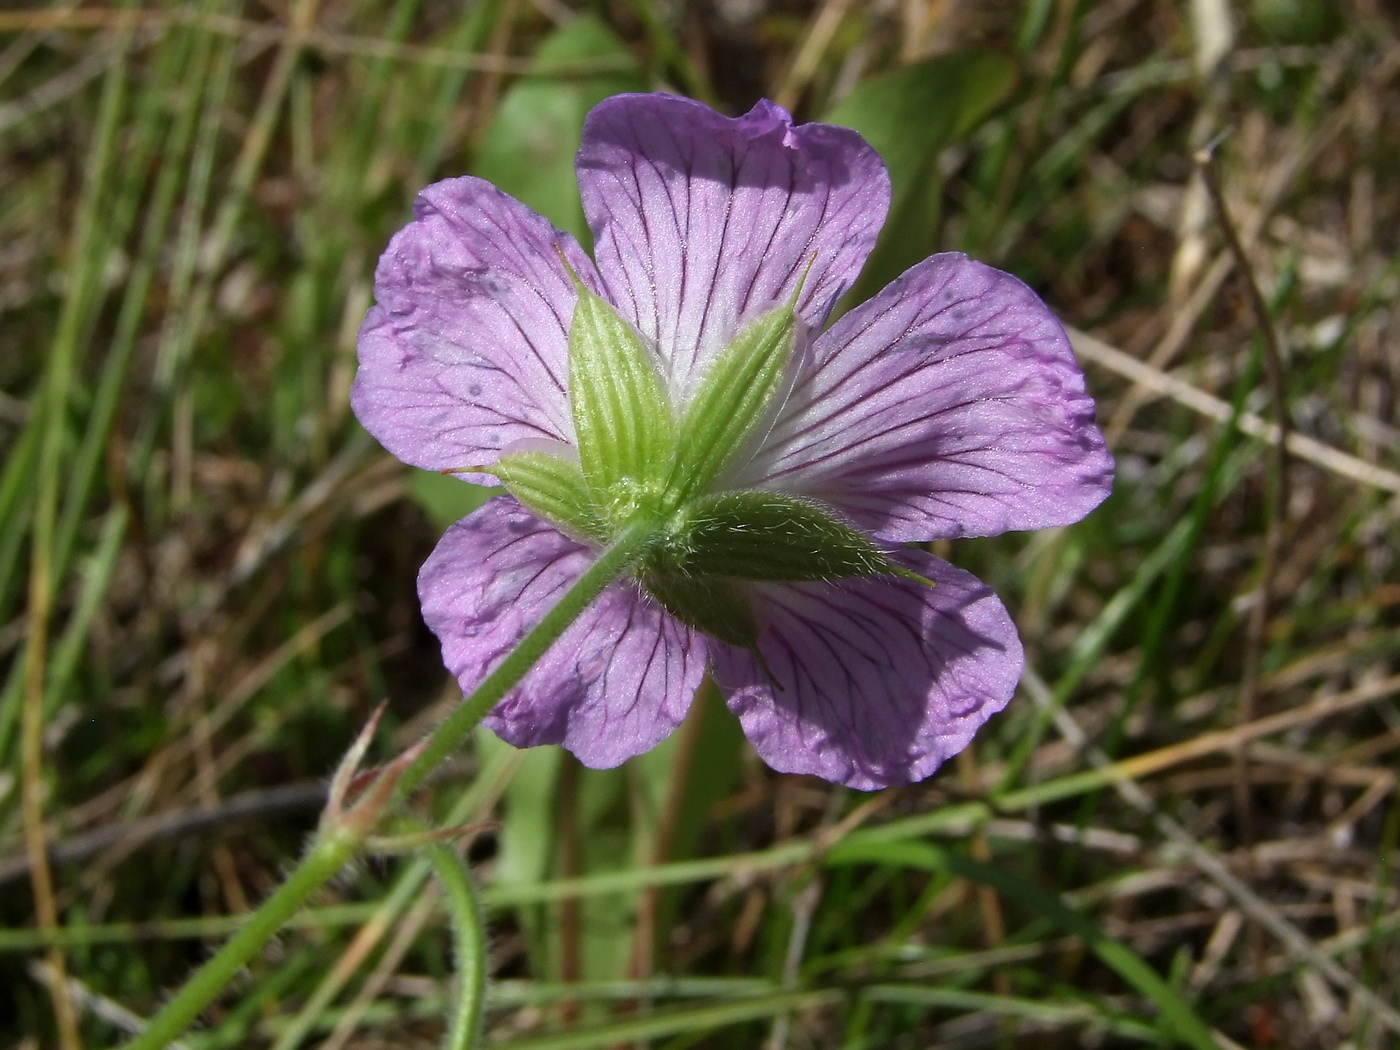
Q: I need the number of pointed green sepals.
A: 5